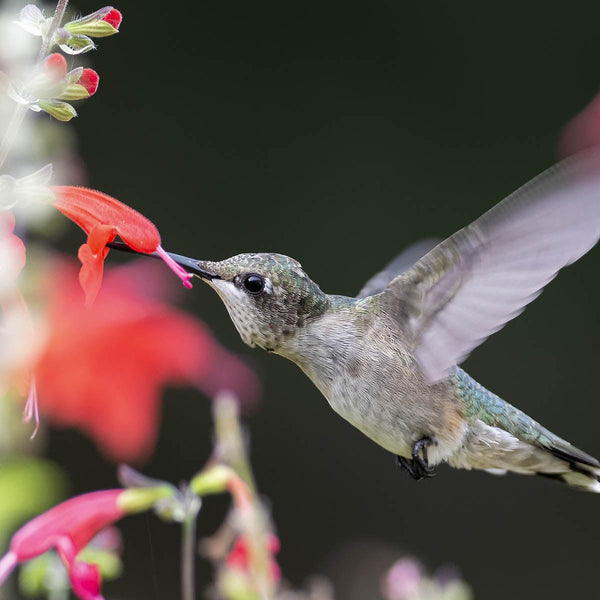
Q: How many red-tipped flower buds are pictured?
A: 3